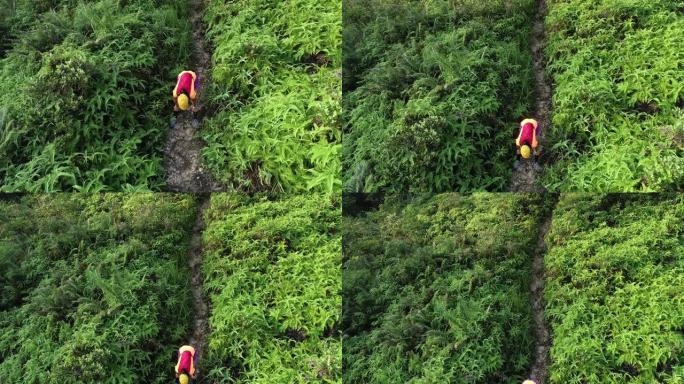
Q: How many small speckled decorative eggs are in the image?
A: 0